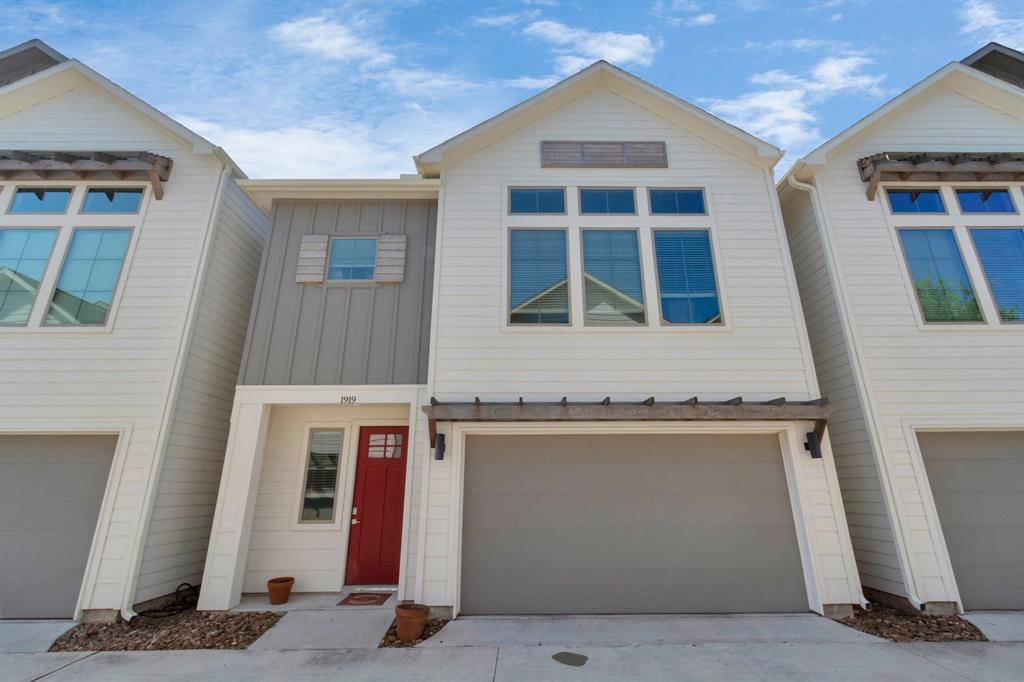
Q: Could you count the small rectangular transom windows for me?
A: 7